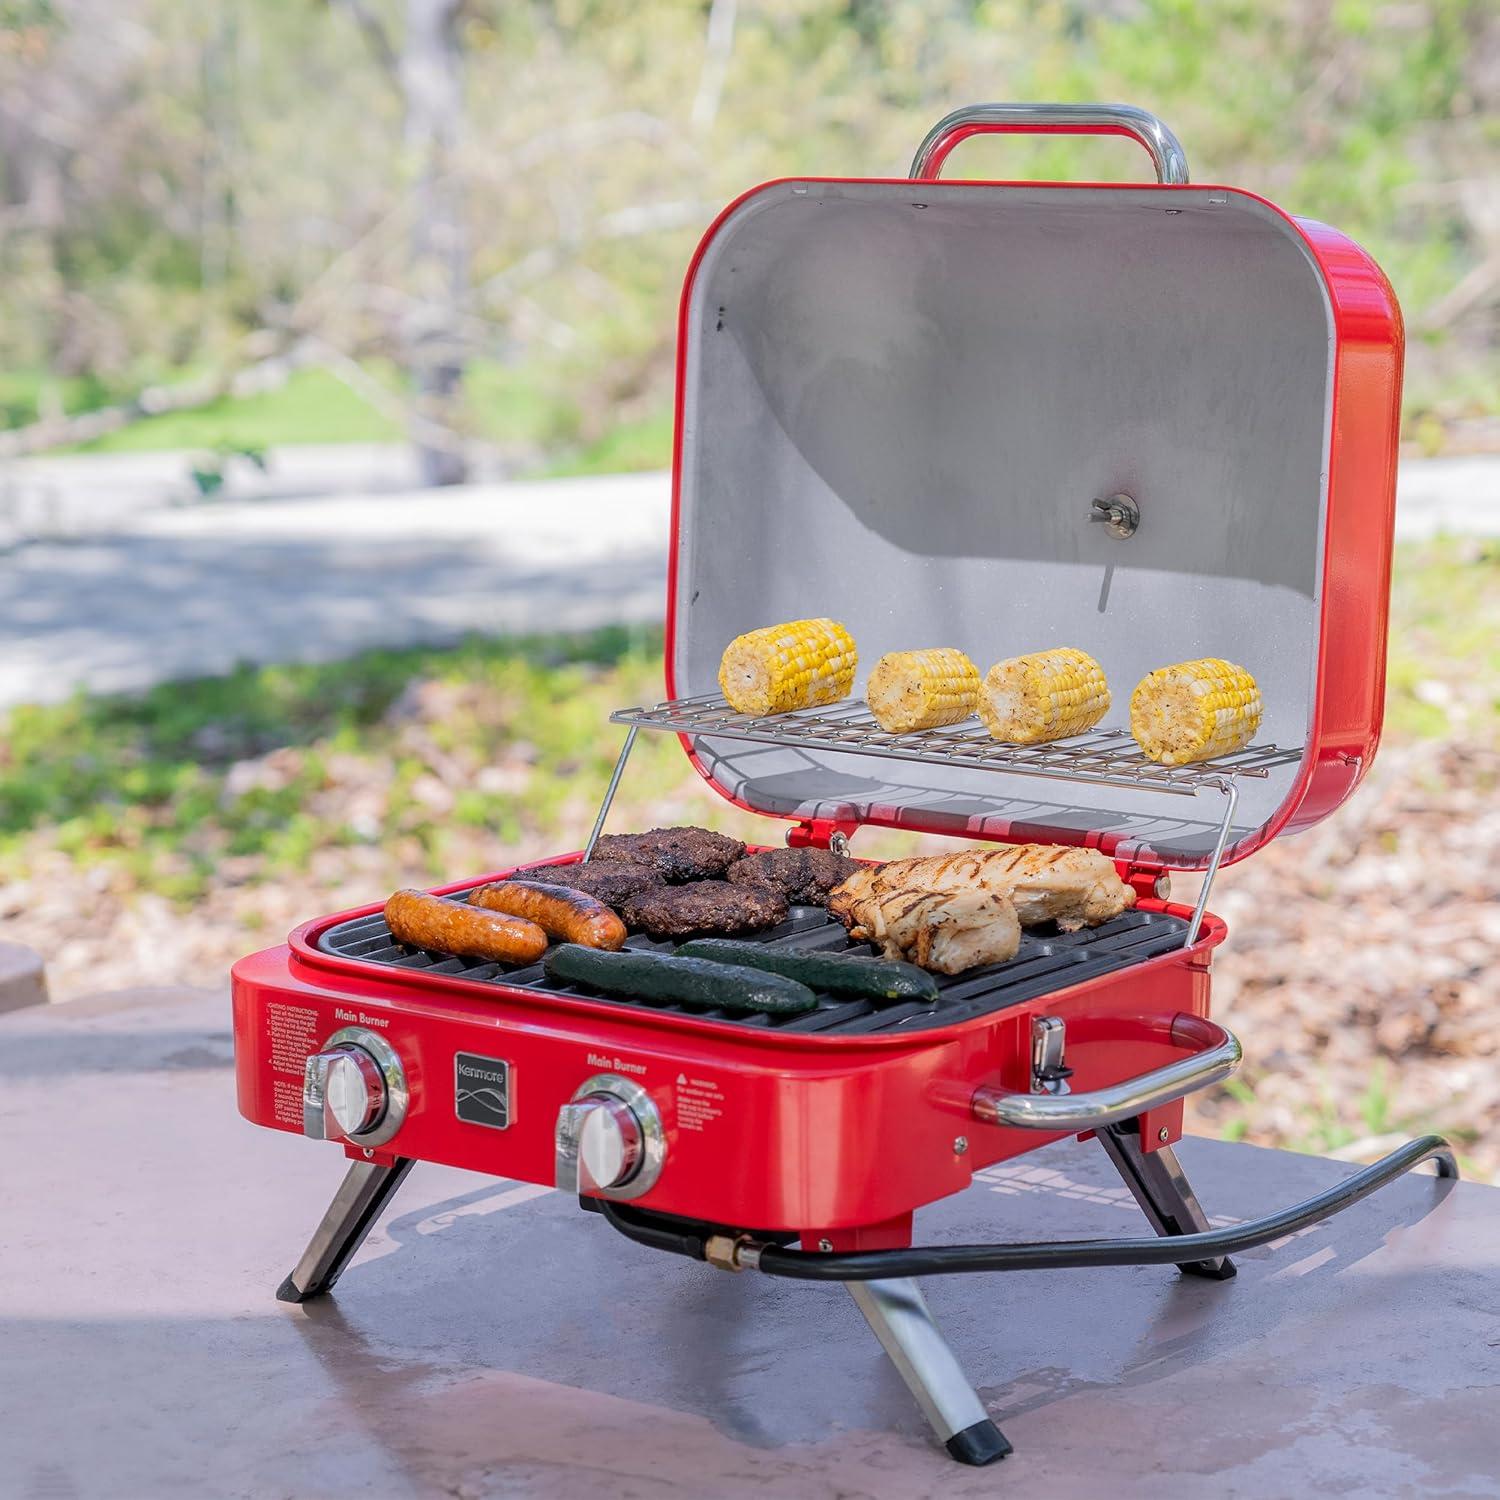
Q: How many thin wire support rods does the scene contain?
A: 2